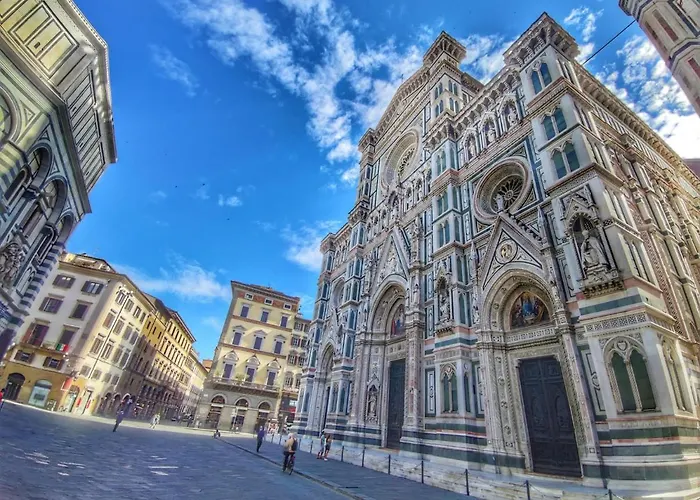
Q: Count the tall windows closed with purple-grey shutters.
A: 9